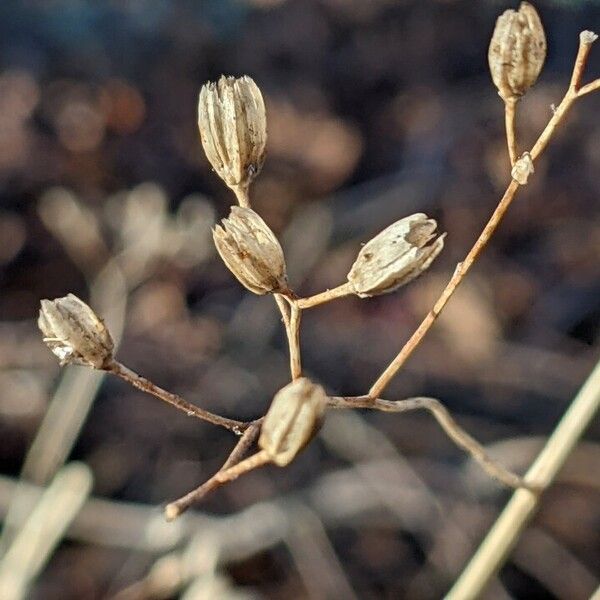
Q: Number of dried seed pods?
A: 6